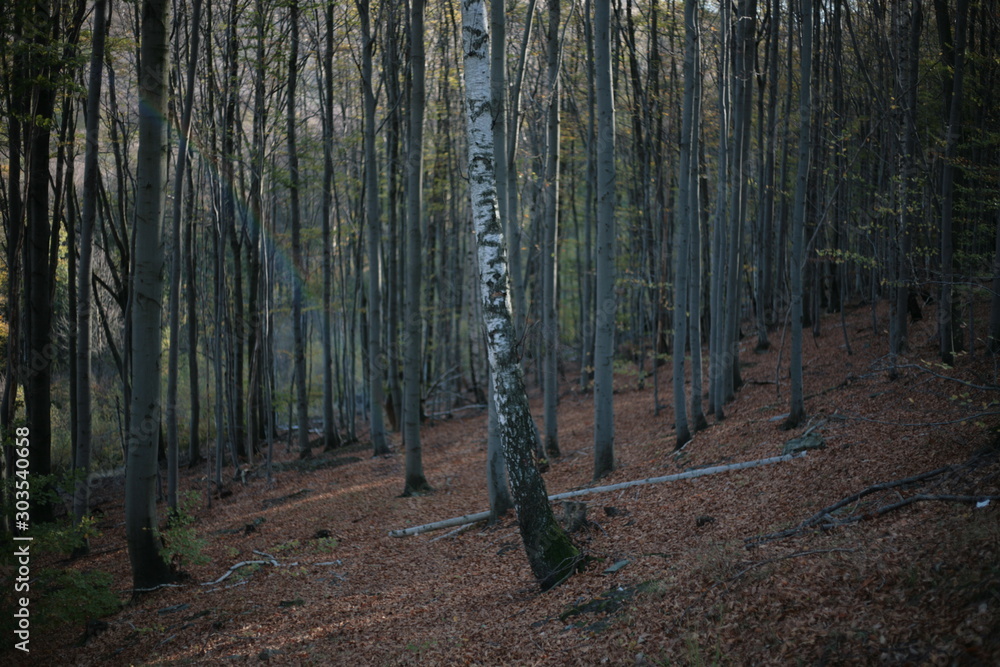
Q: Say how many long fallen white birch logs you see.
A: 1